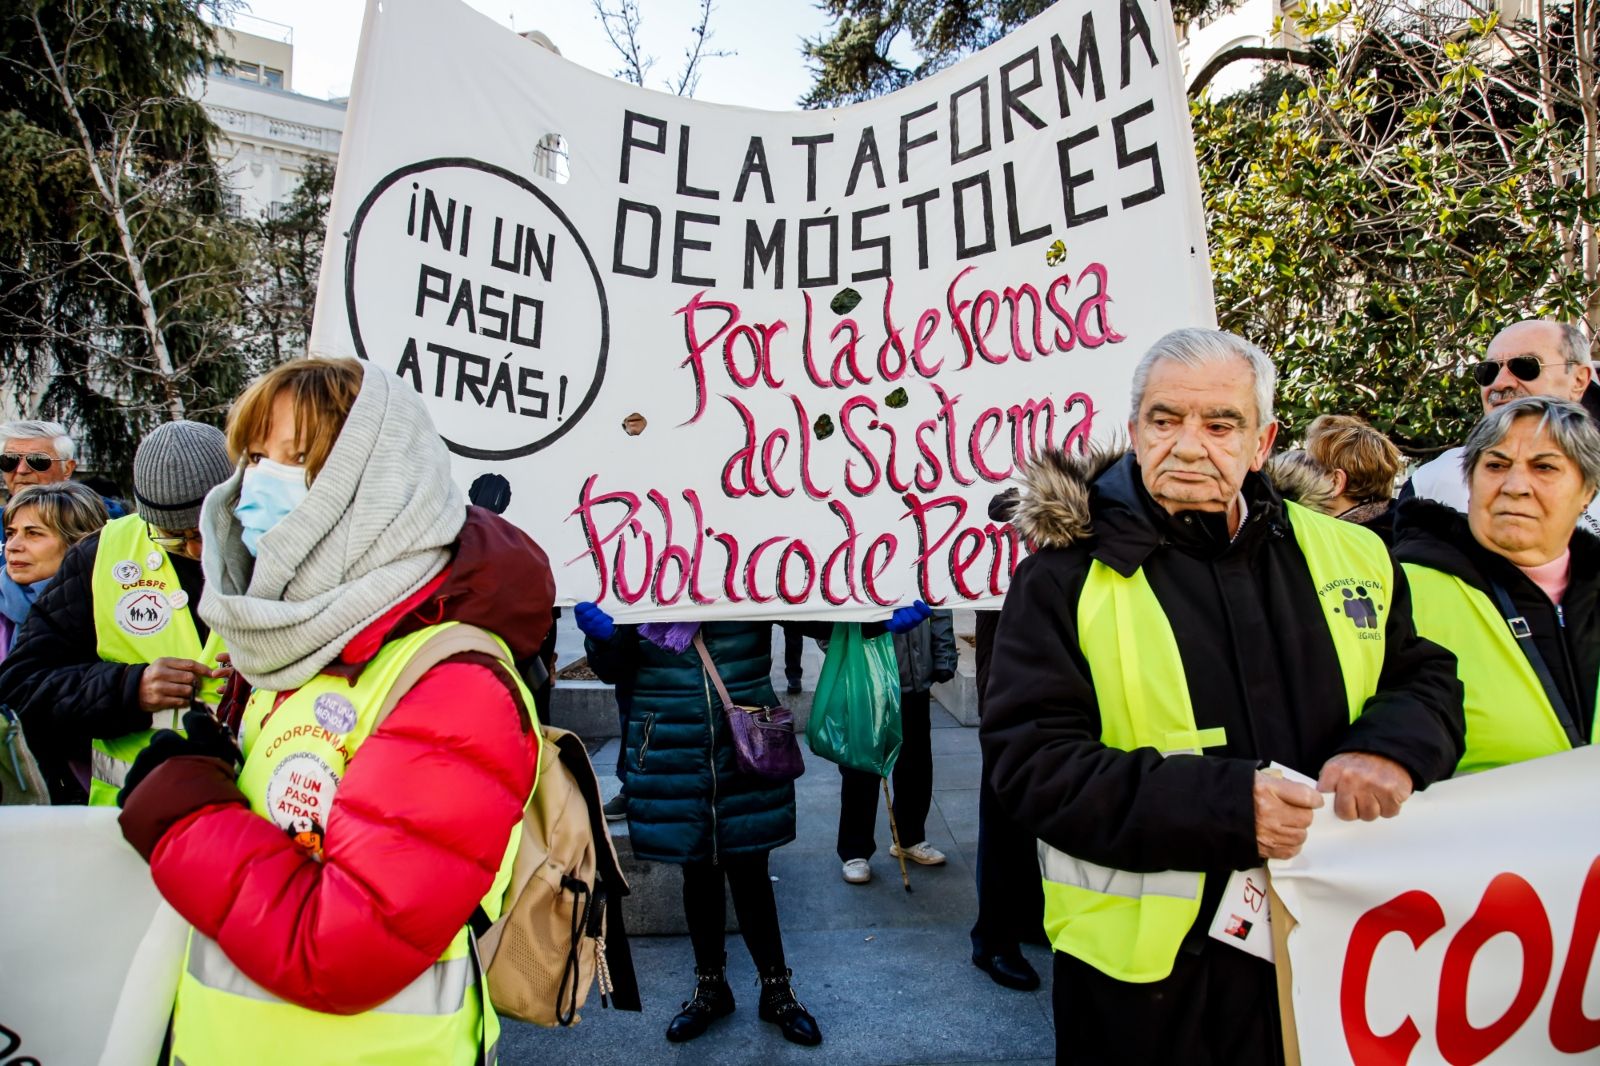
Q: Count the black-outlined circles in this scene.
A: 1